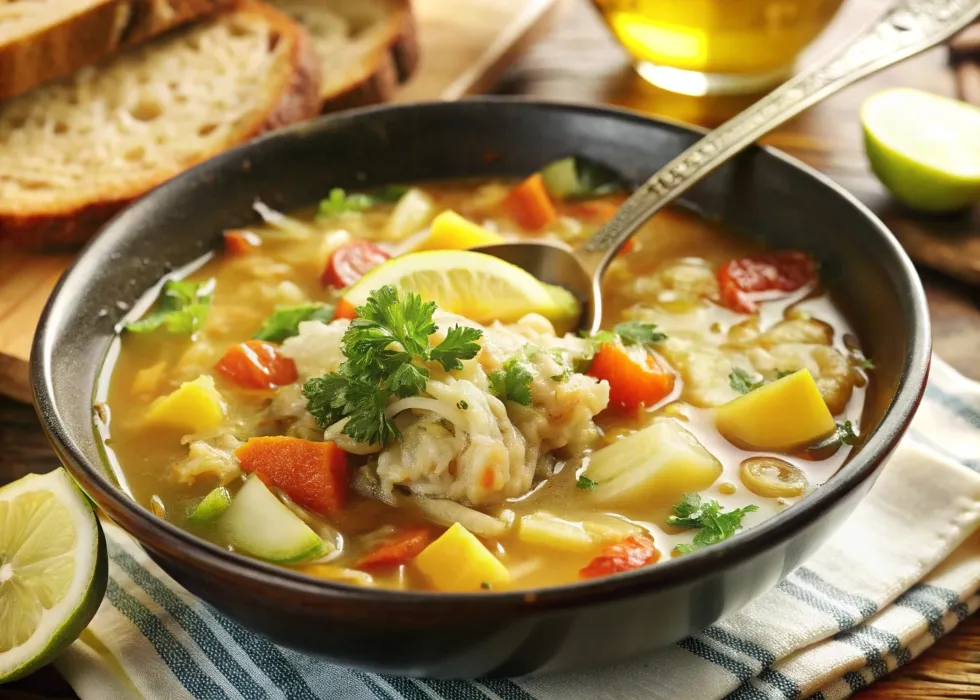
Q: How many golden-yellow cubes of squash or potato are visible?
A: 4